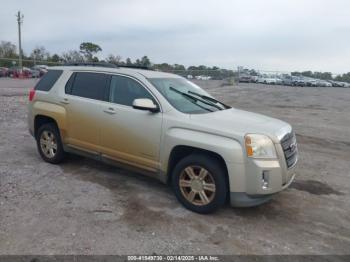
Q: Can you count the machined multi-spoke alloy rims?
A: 2